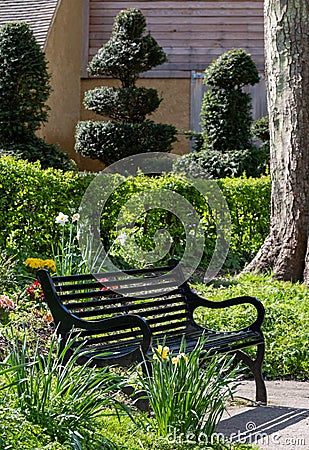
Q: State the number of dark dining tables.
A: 0